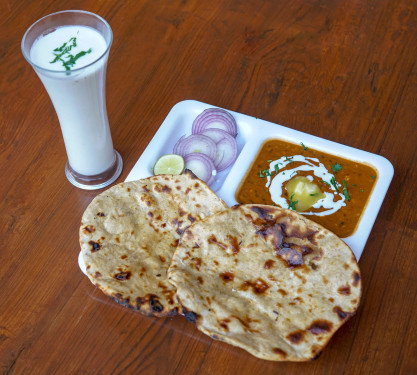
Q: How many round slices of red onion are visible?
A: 4